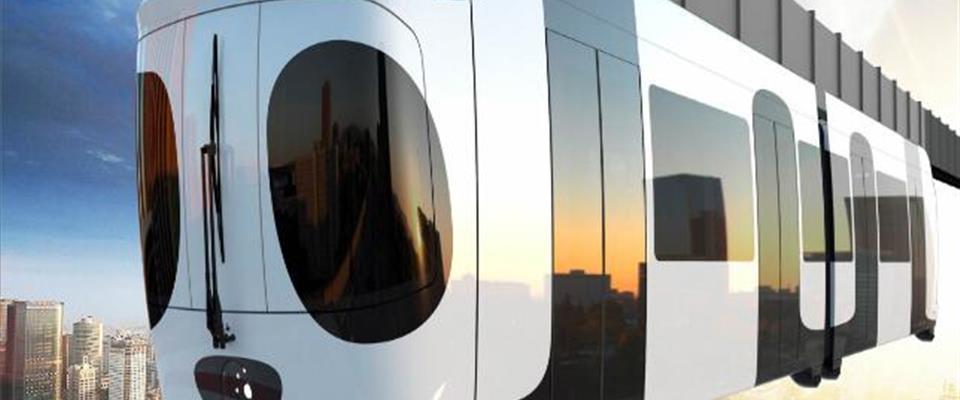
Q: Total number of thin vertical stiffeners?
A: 14